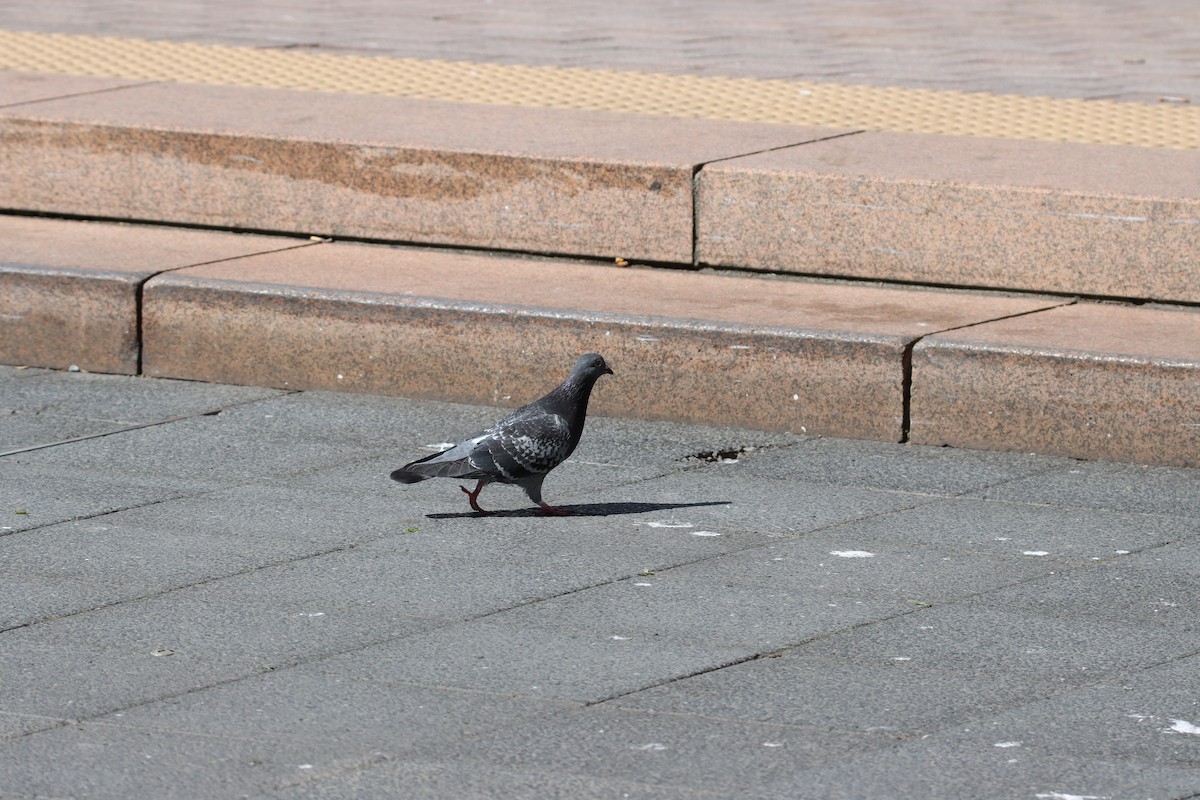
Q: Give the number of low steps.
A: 2